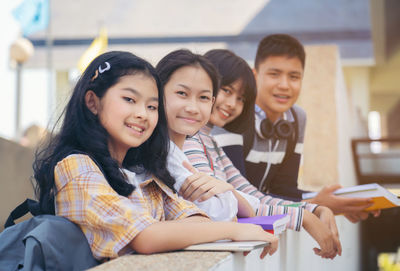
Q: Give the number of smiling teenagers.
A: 4